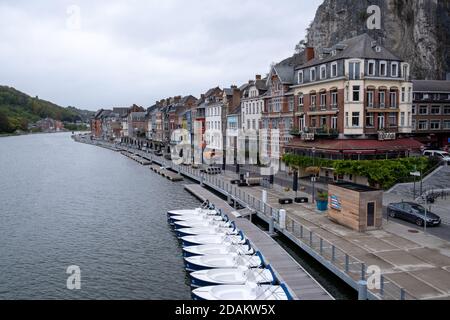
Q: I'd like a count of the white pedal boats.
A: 9